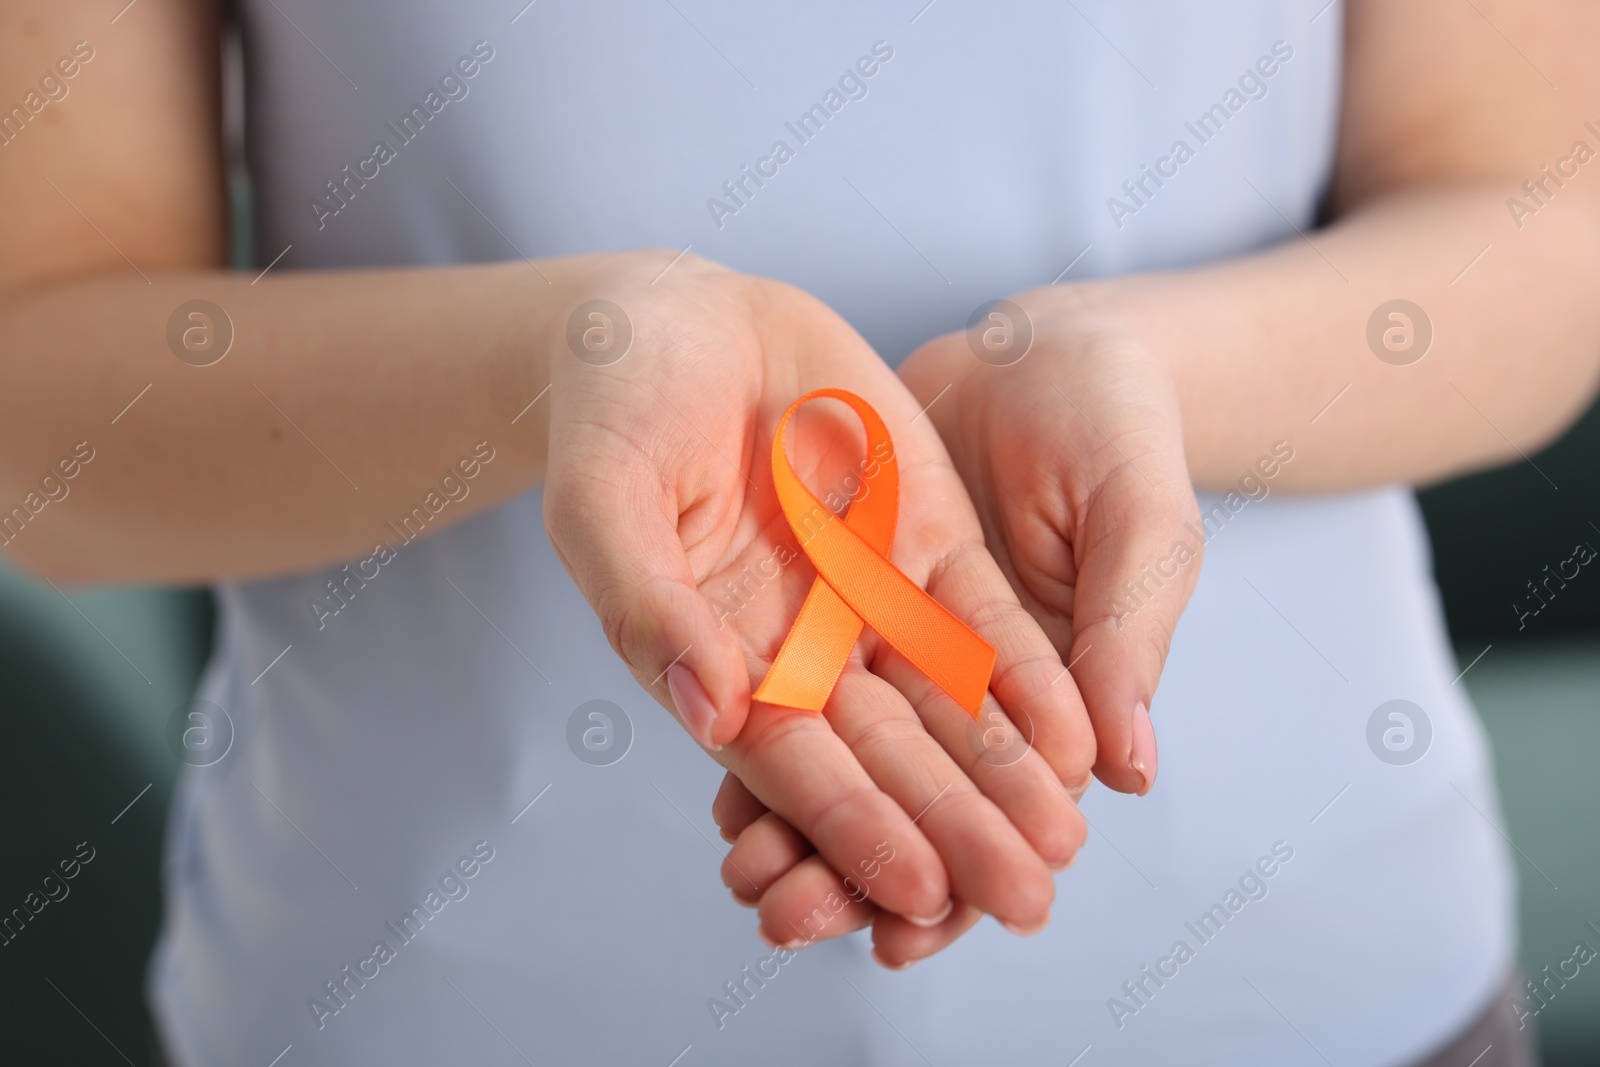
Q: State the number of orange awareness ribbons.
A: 1